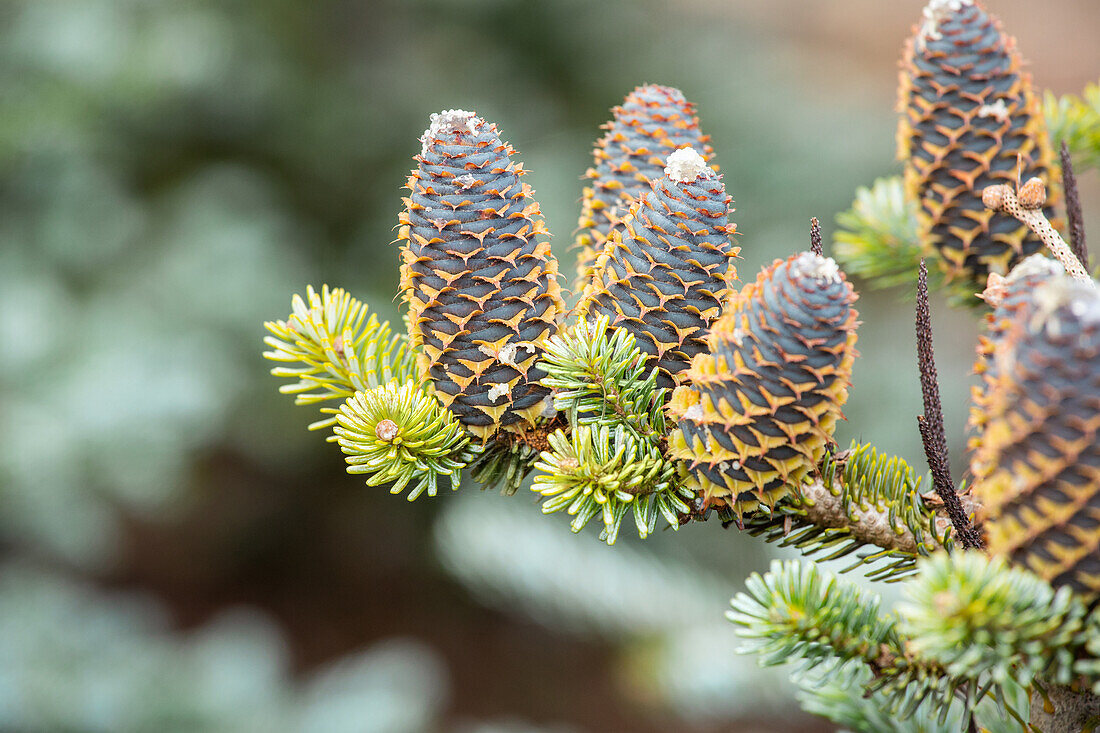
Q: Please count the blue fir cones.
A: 7